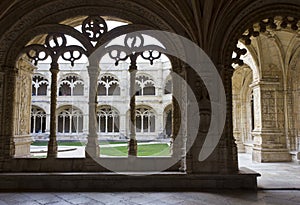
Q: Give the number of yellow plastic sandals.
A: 0